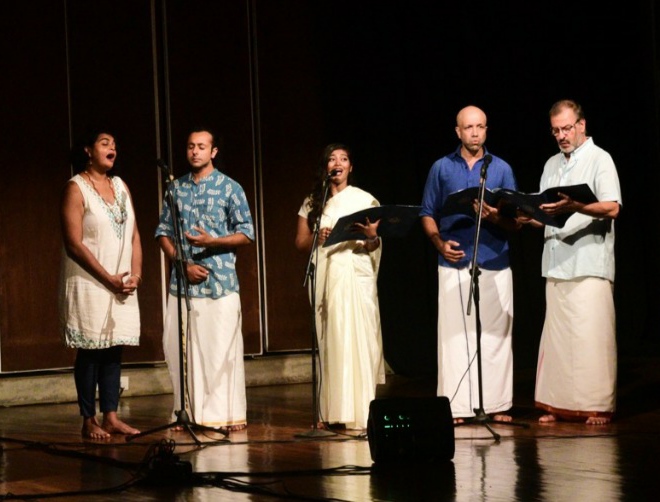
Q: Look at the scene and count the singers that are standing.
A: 5